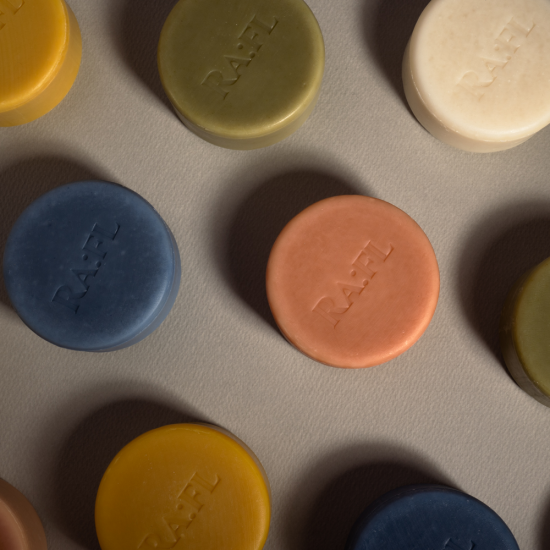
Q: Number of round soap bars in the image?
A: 9